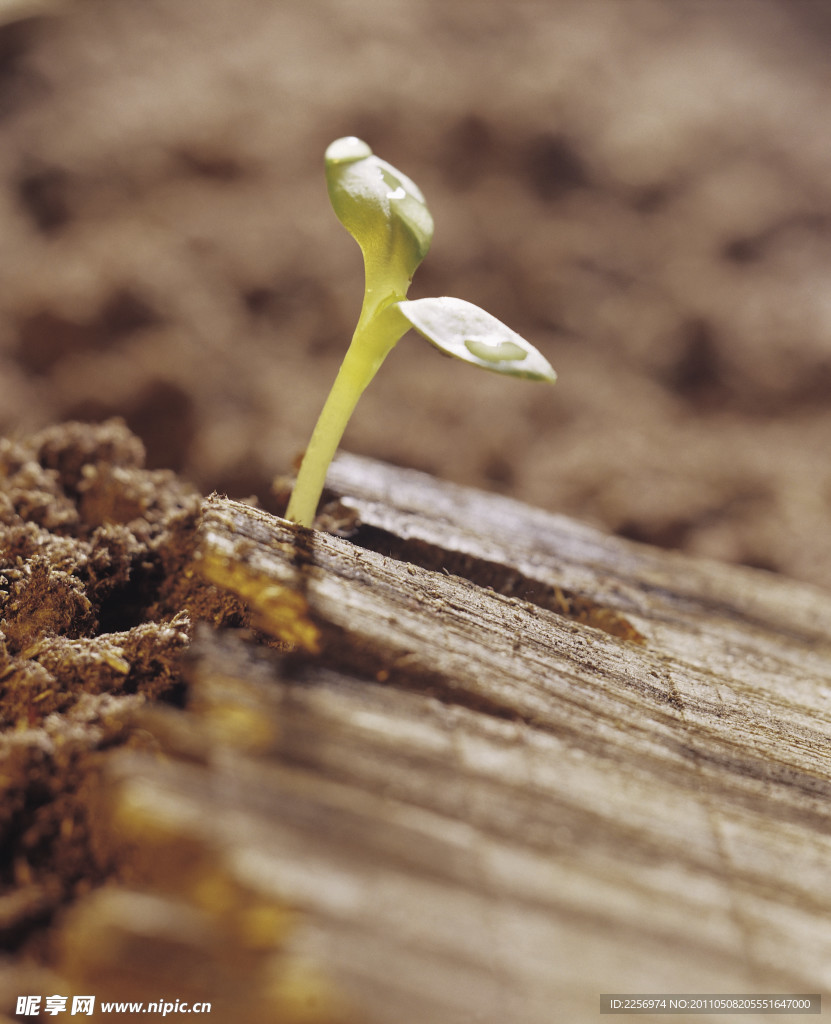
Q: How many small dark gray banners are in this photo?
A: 1